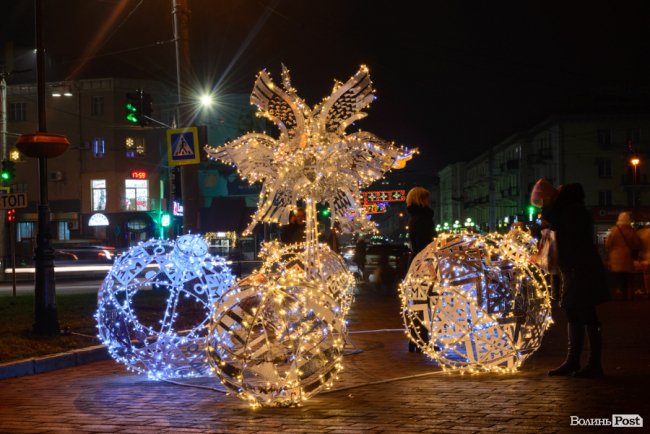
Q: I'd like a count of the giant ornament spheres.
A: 4